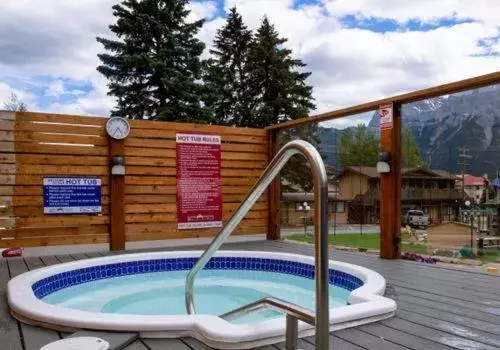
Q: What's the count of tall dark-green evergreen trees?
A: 3